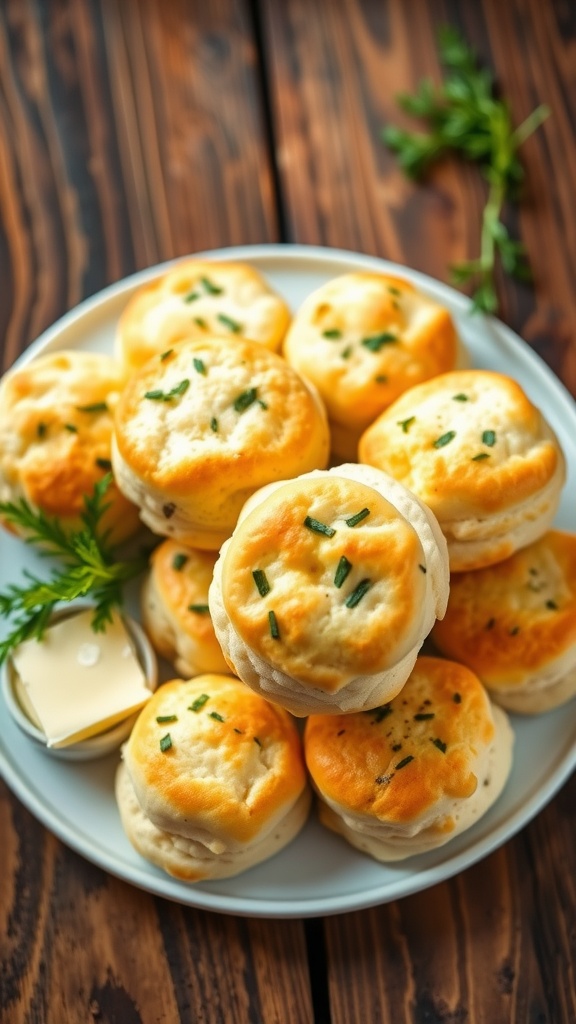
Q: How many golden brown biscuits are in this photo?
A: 10